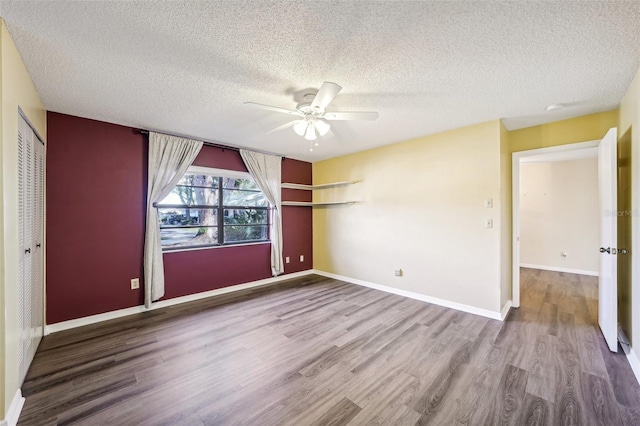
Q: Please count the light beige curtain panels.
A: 2